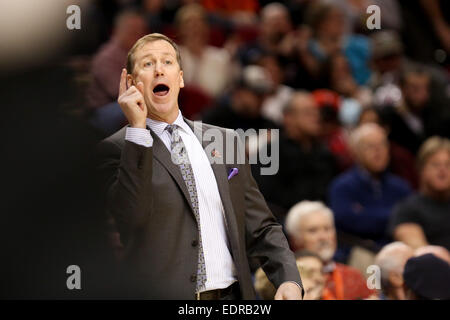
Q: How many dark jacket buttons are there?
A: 2